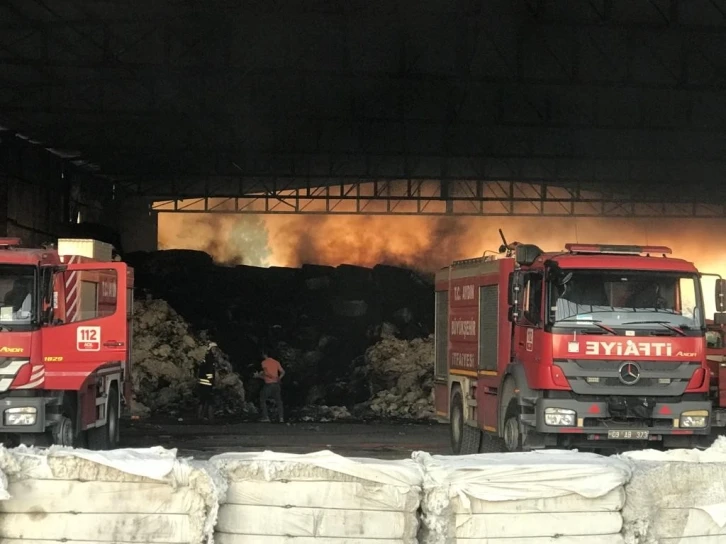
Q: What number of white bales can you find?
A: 4